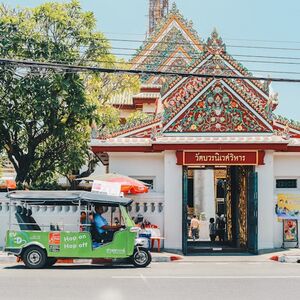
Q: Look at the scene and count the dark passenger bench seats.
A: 1